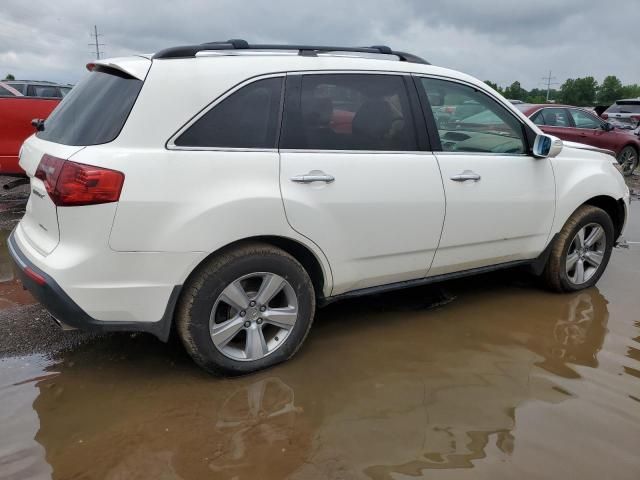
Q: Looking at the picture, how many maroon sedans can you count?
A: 1